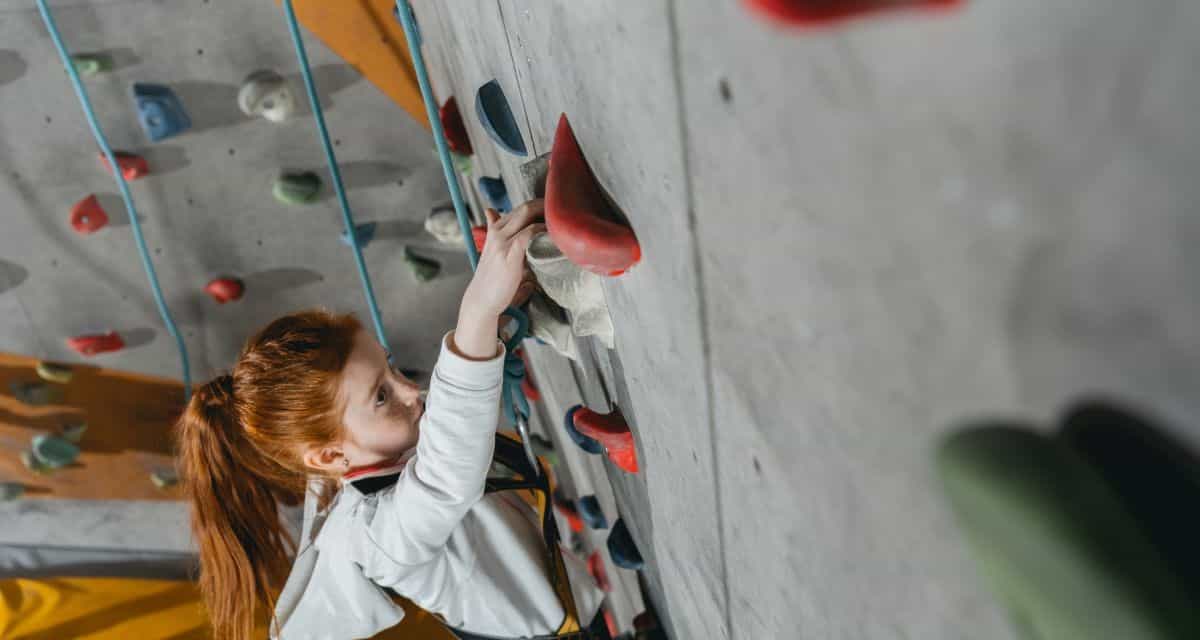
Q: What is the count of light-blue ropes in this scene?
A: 3